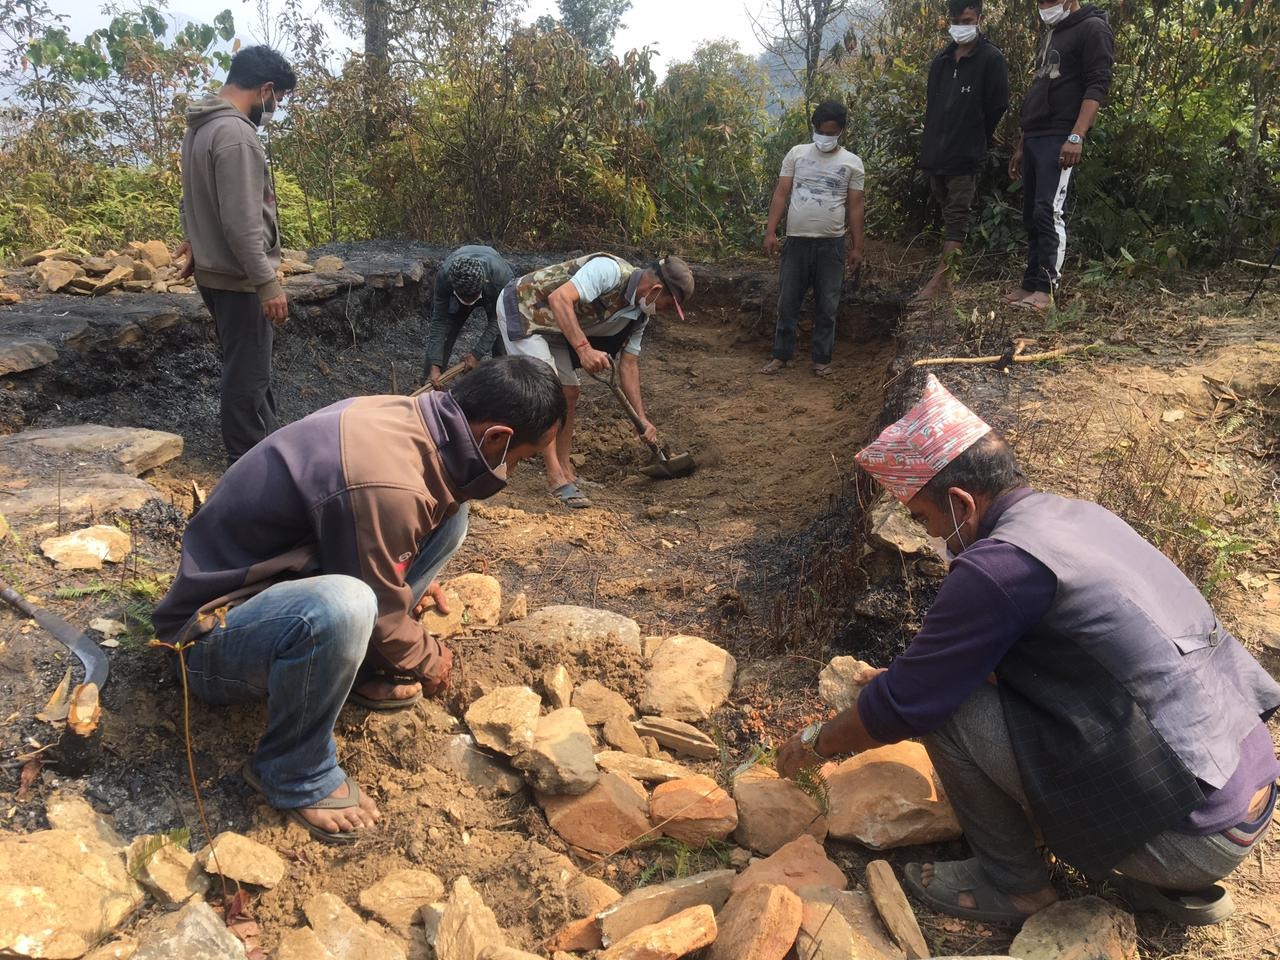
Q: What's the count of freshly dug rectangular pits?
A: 1